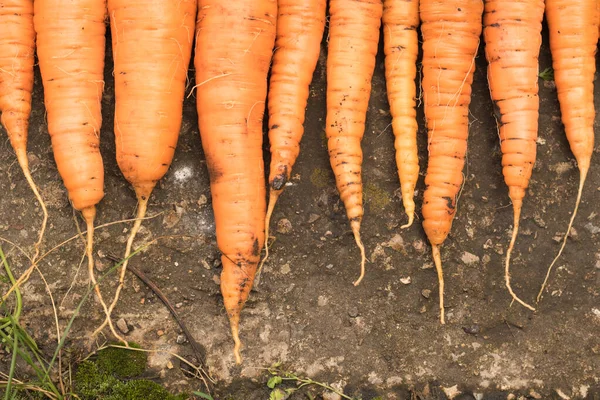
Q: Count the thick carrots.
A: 3